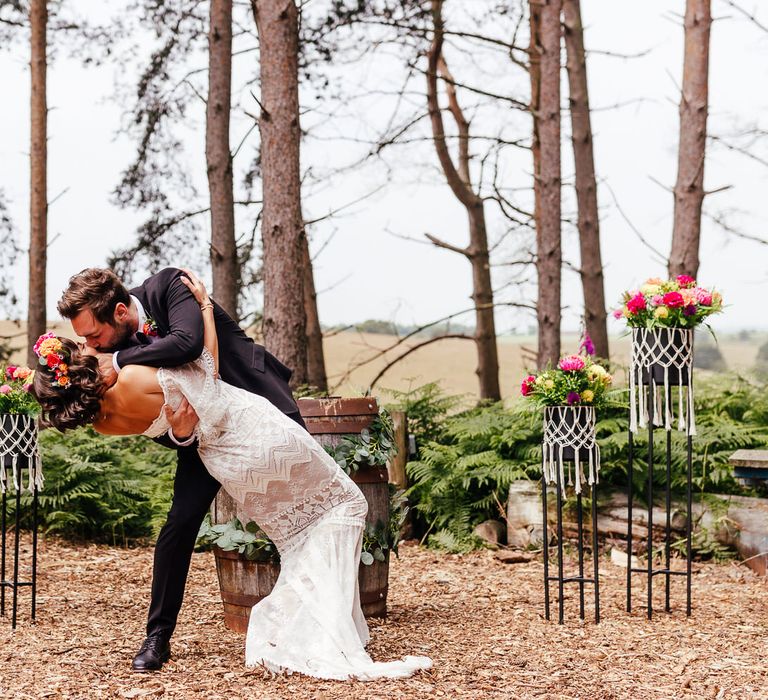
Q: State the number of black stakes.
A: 11